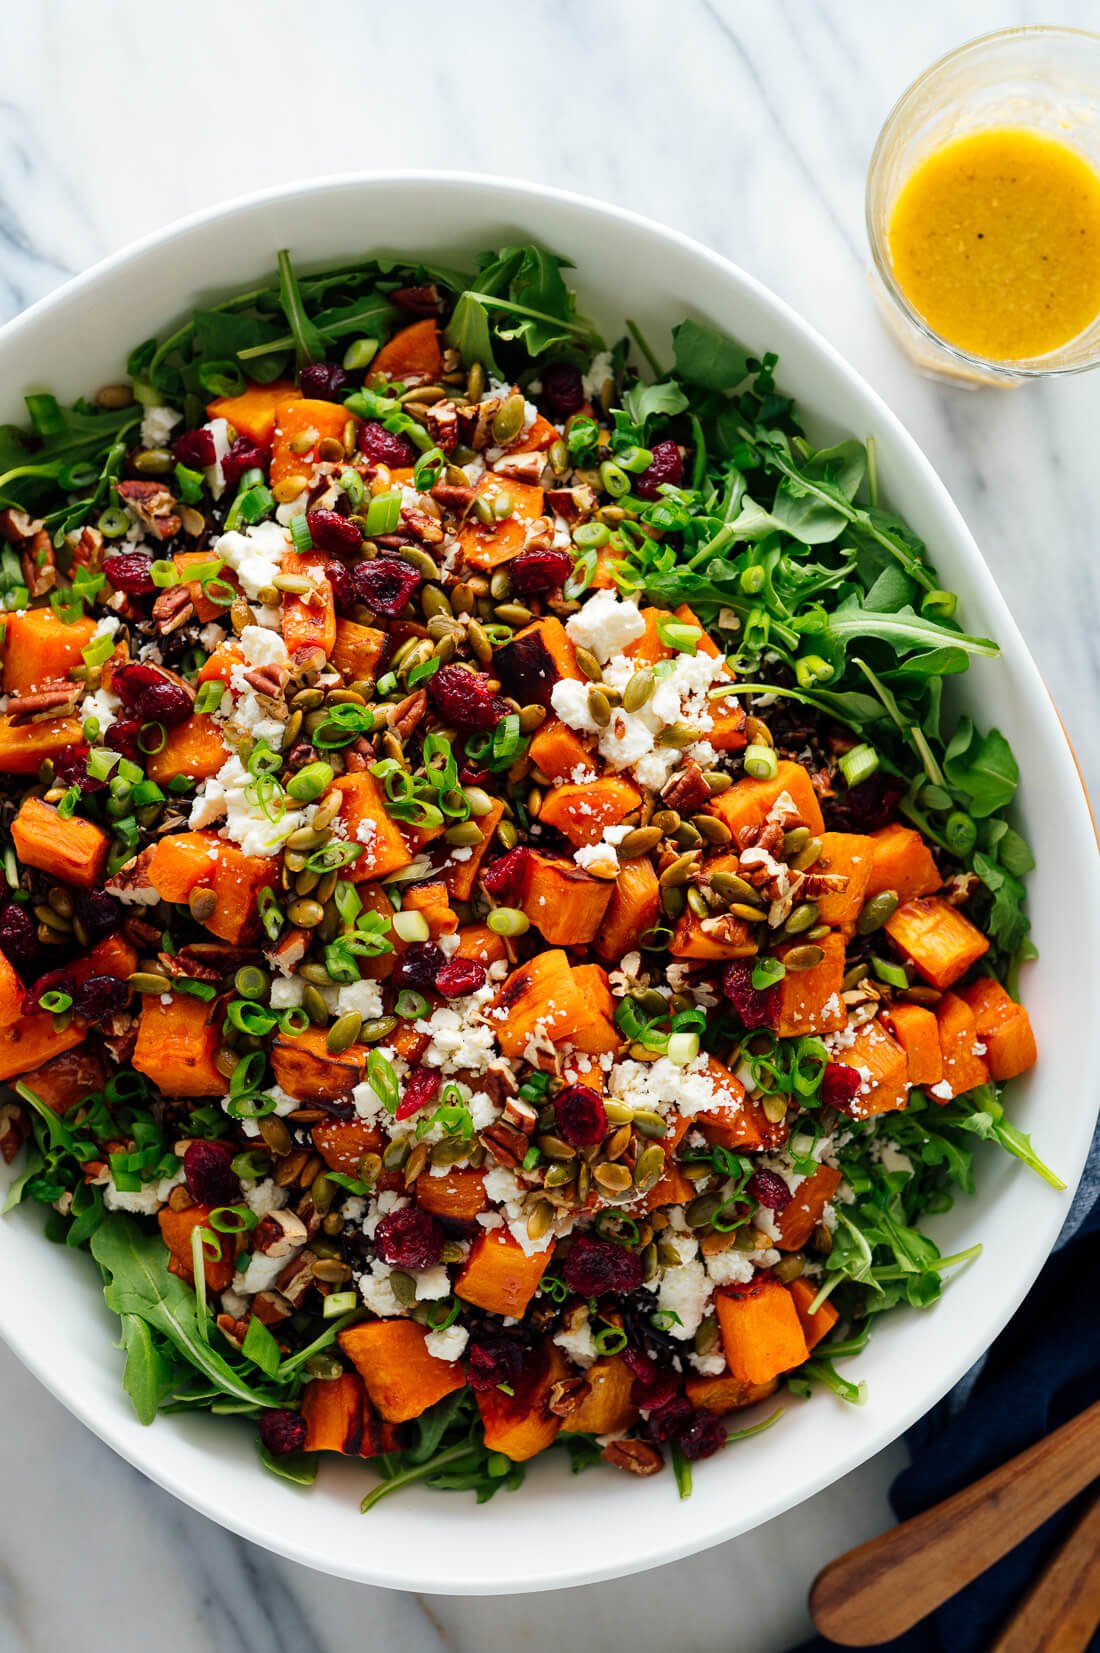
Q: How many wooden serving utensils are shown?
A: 2